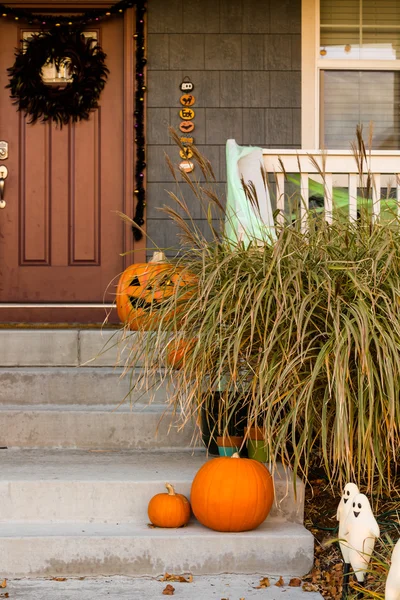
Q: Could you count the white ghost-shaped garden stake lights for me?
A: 3